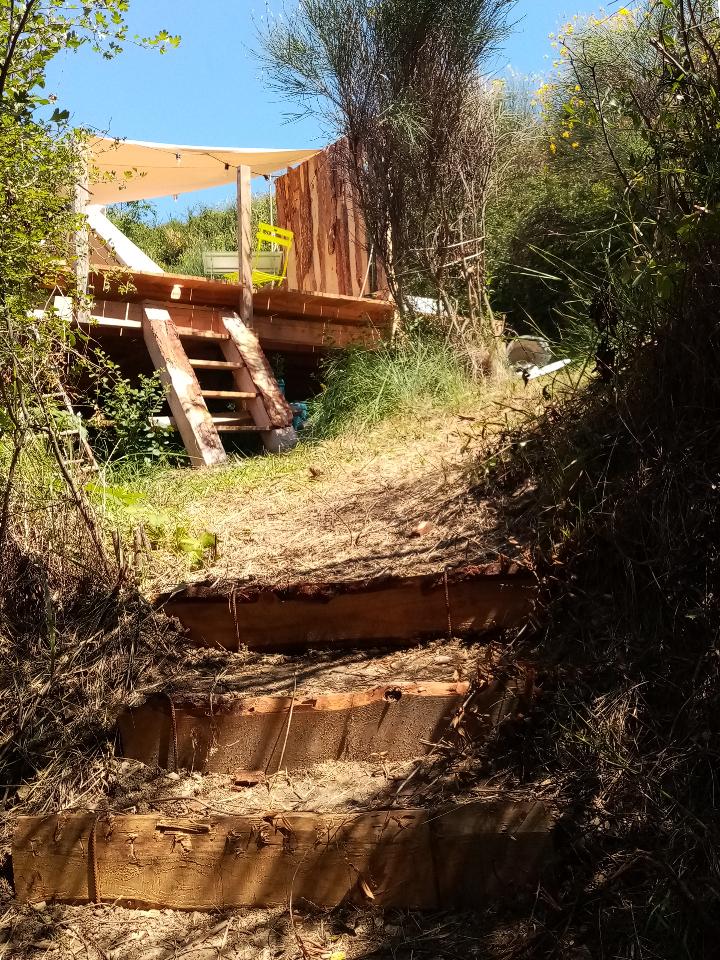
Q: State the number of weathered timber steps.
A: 3